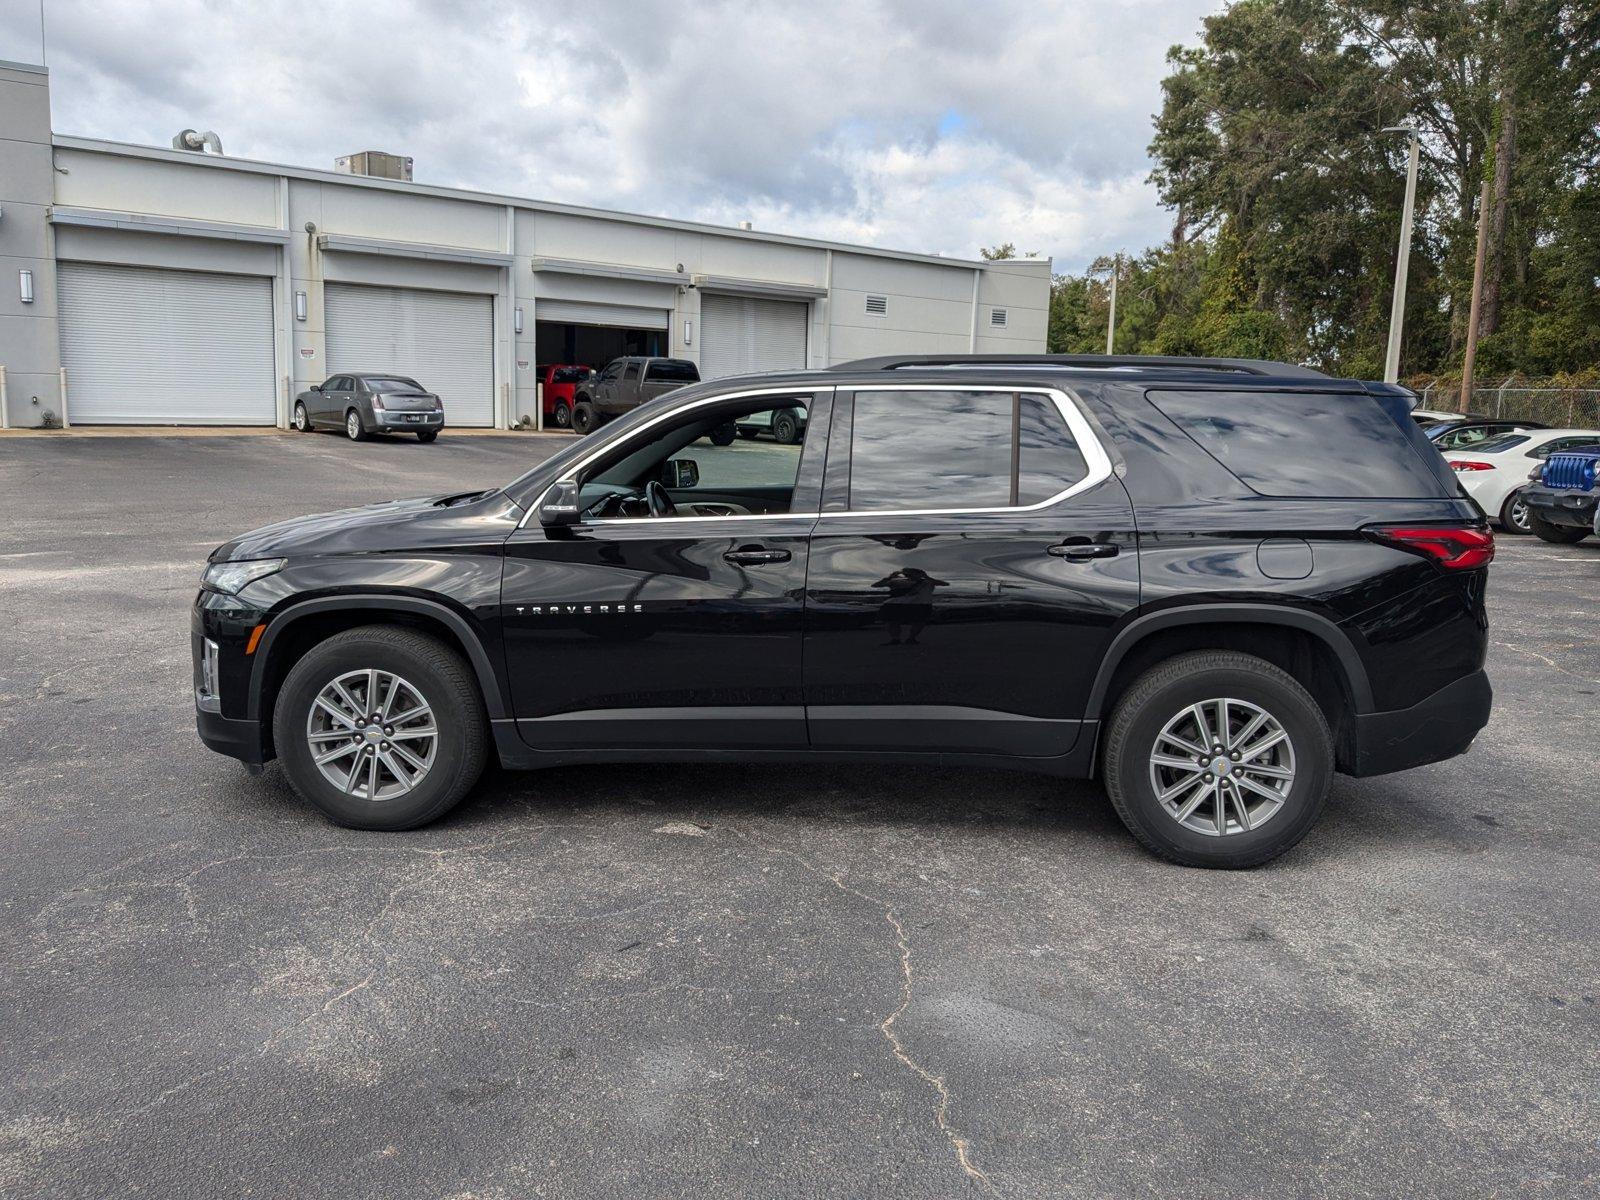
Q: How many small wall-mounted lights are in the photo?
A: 4